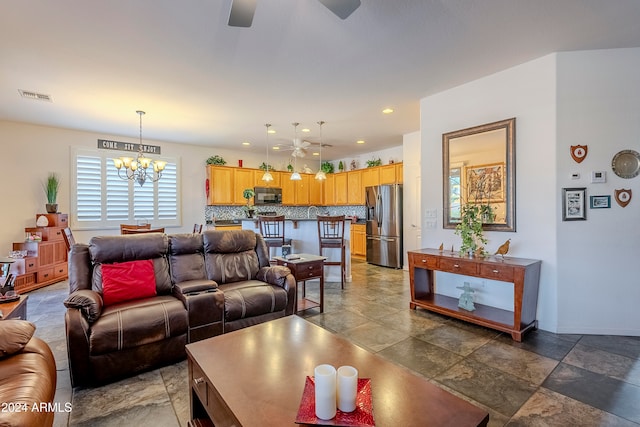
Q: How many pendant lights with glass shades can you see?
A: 3